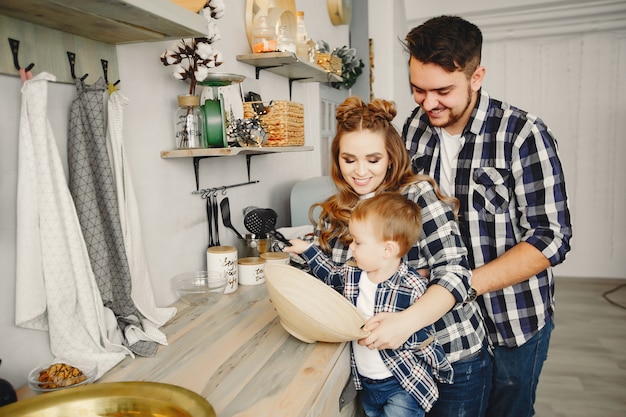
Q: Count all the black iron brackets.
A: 4